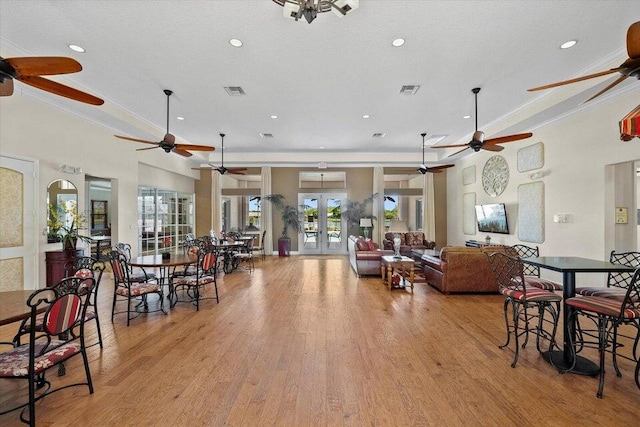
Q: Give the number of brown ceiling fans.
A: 6